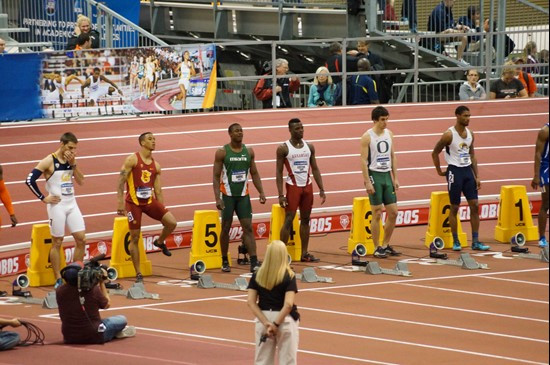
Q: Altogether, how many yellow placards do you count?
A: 7